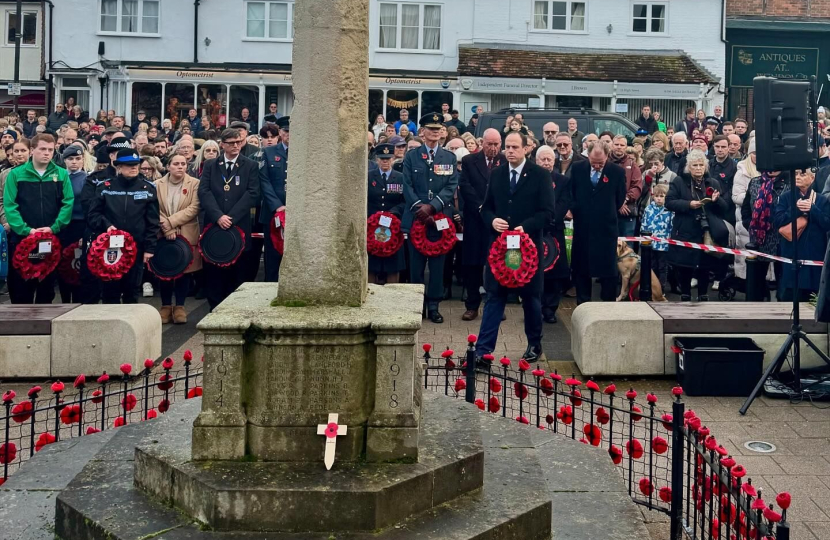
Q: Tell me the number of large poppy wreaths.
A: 10